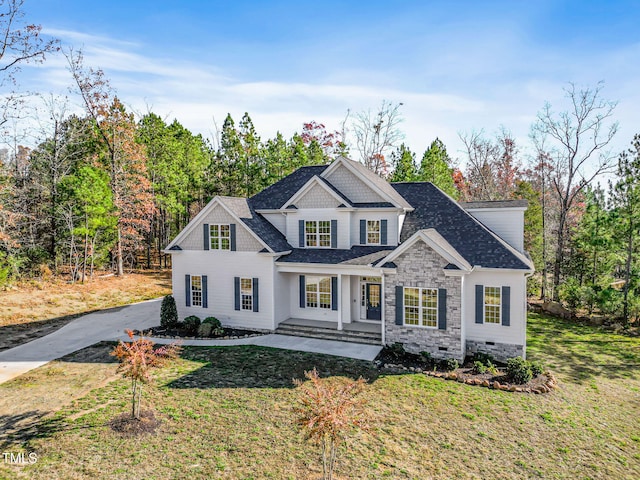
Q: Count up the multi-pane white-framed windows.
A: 8